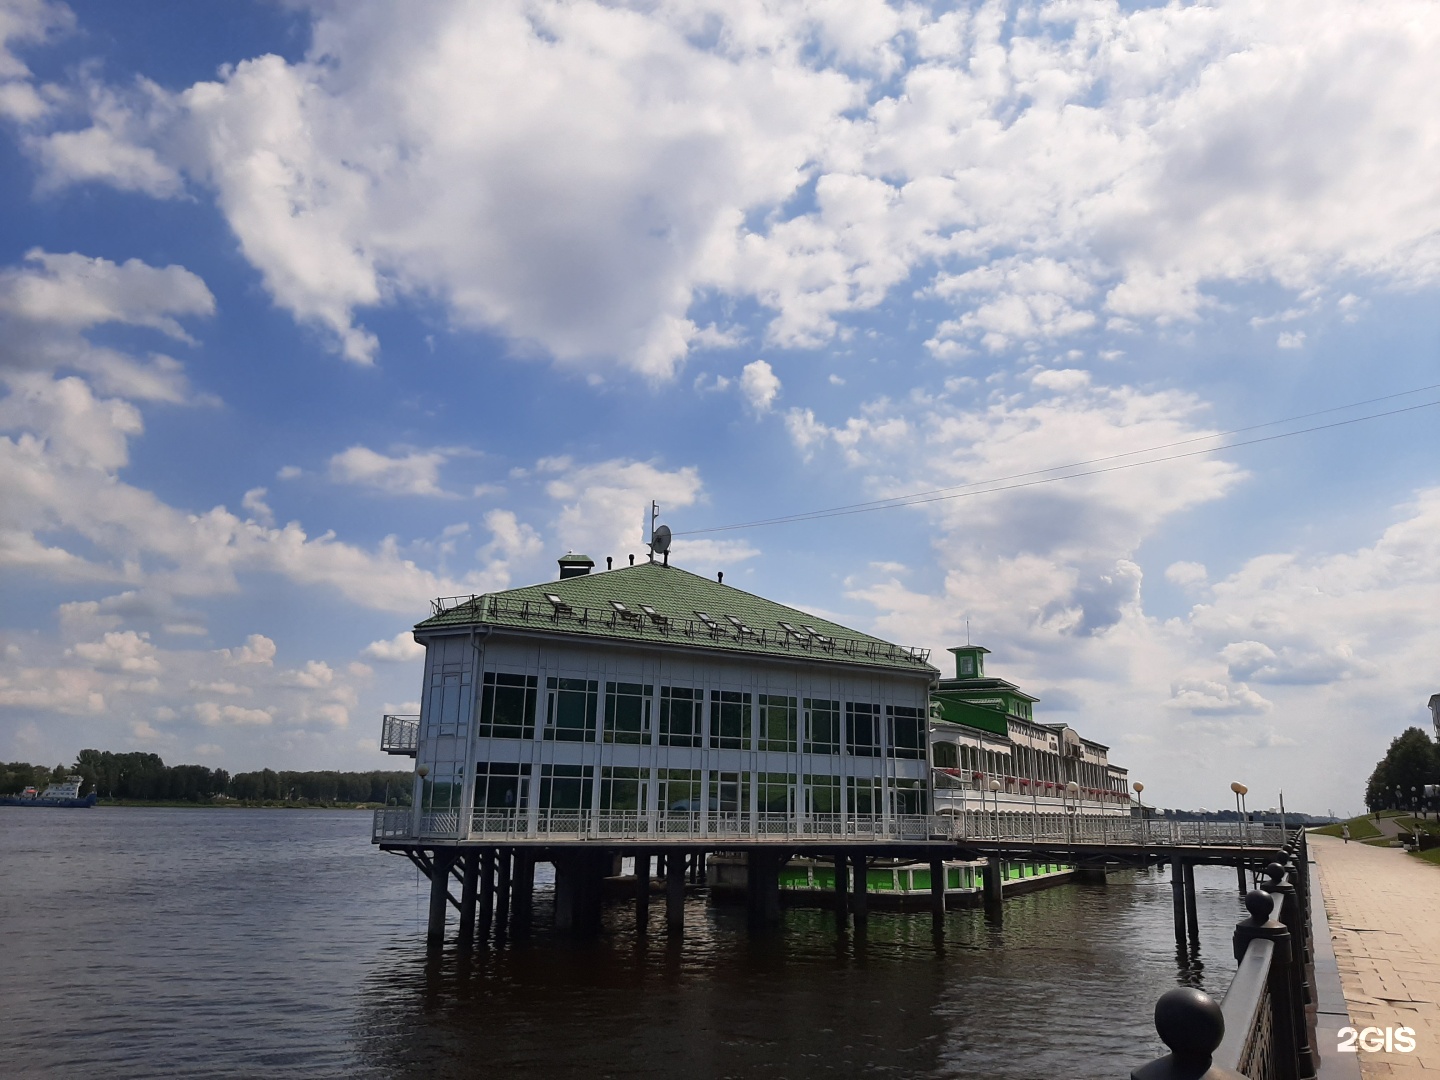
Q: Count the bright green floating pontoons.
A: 1